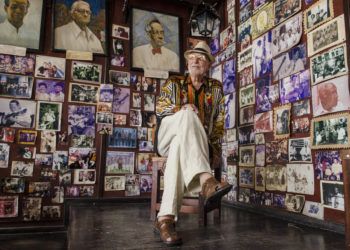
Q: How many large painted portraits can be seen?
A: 3